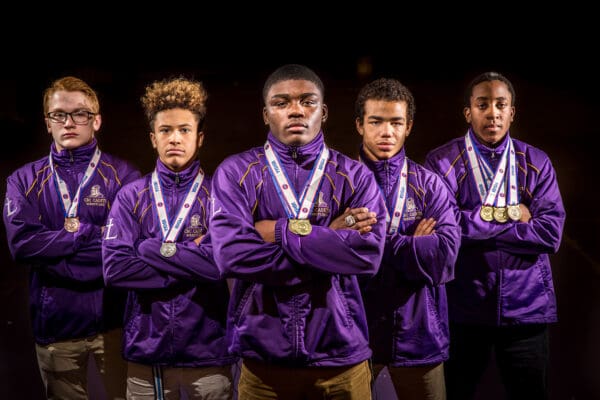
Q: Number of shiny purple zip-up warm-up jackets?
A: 5